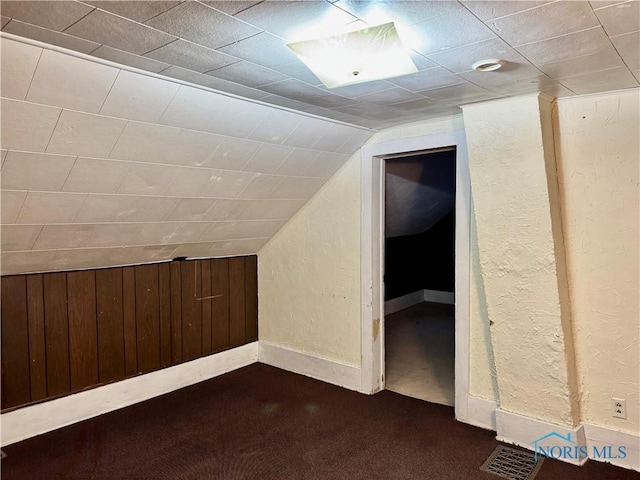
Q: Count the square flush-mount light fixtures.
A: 1